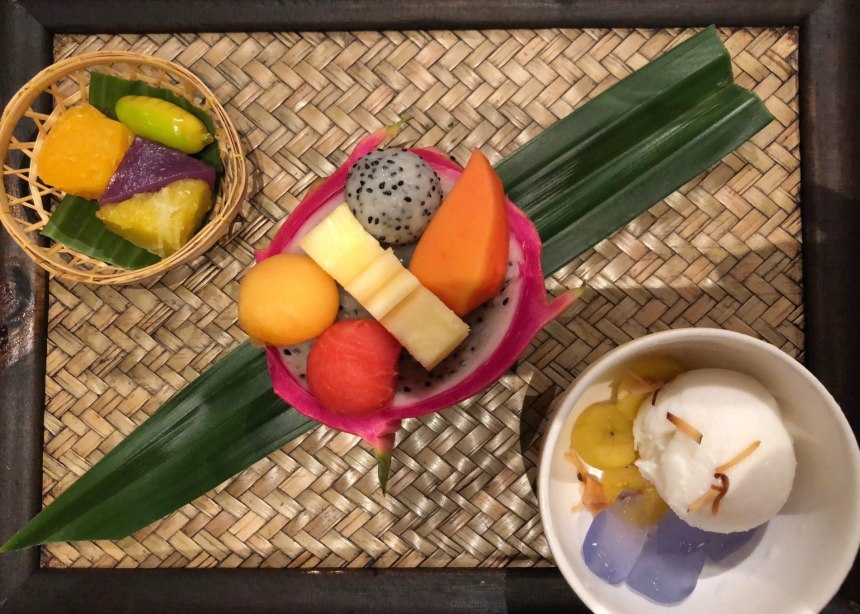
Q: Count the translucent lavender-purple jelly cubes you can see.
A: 3